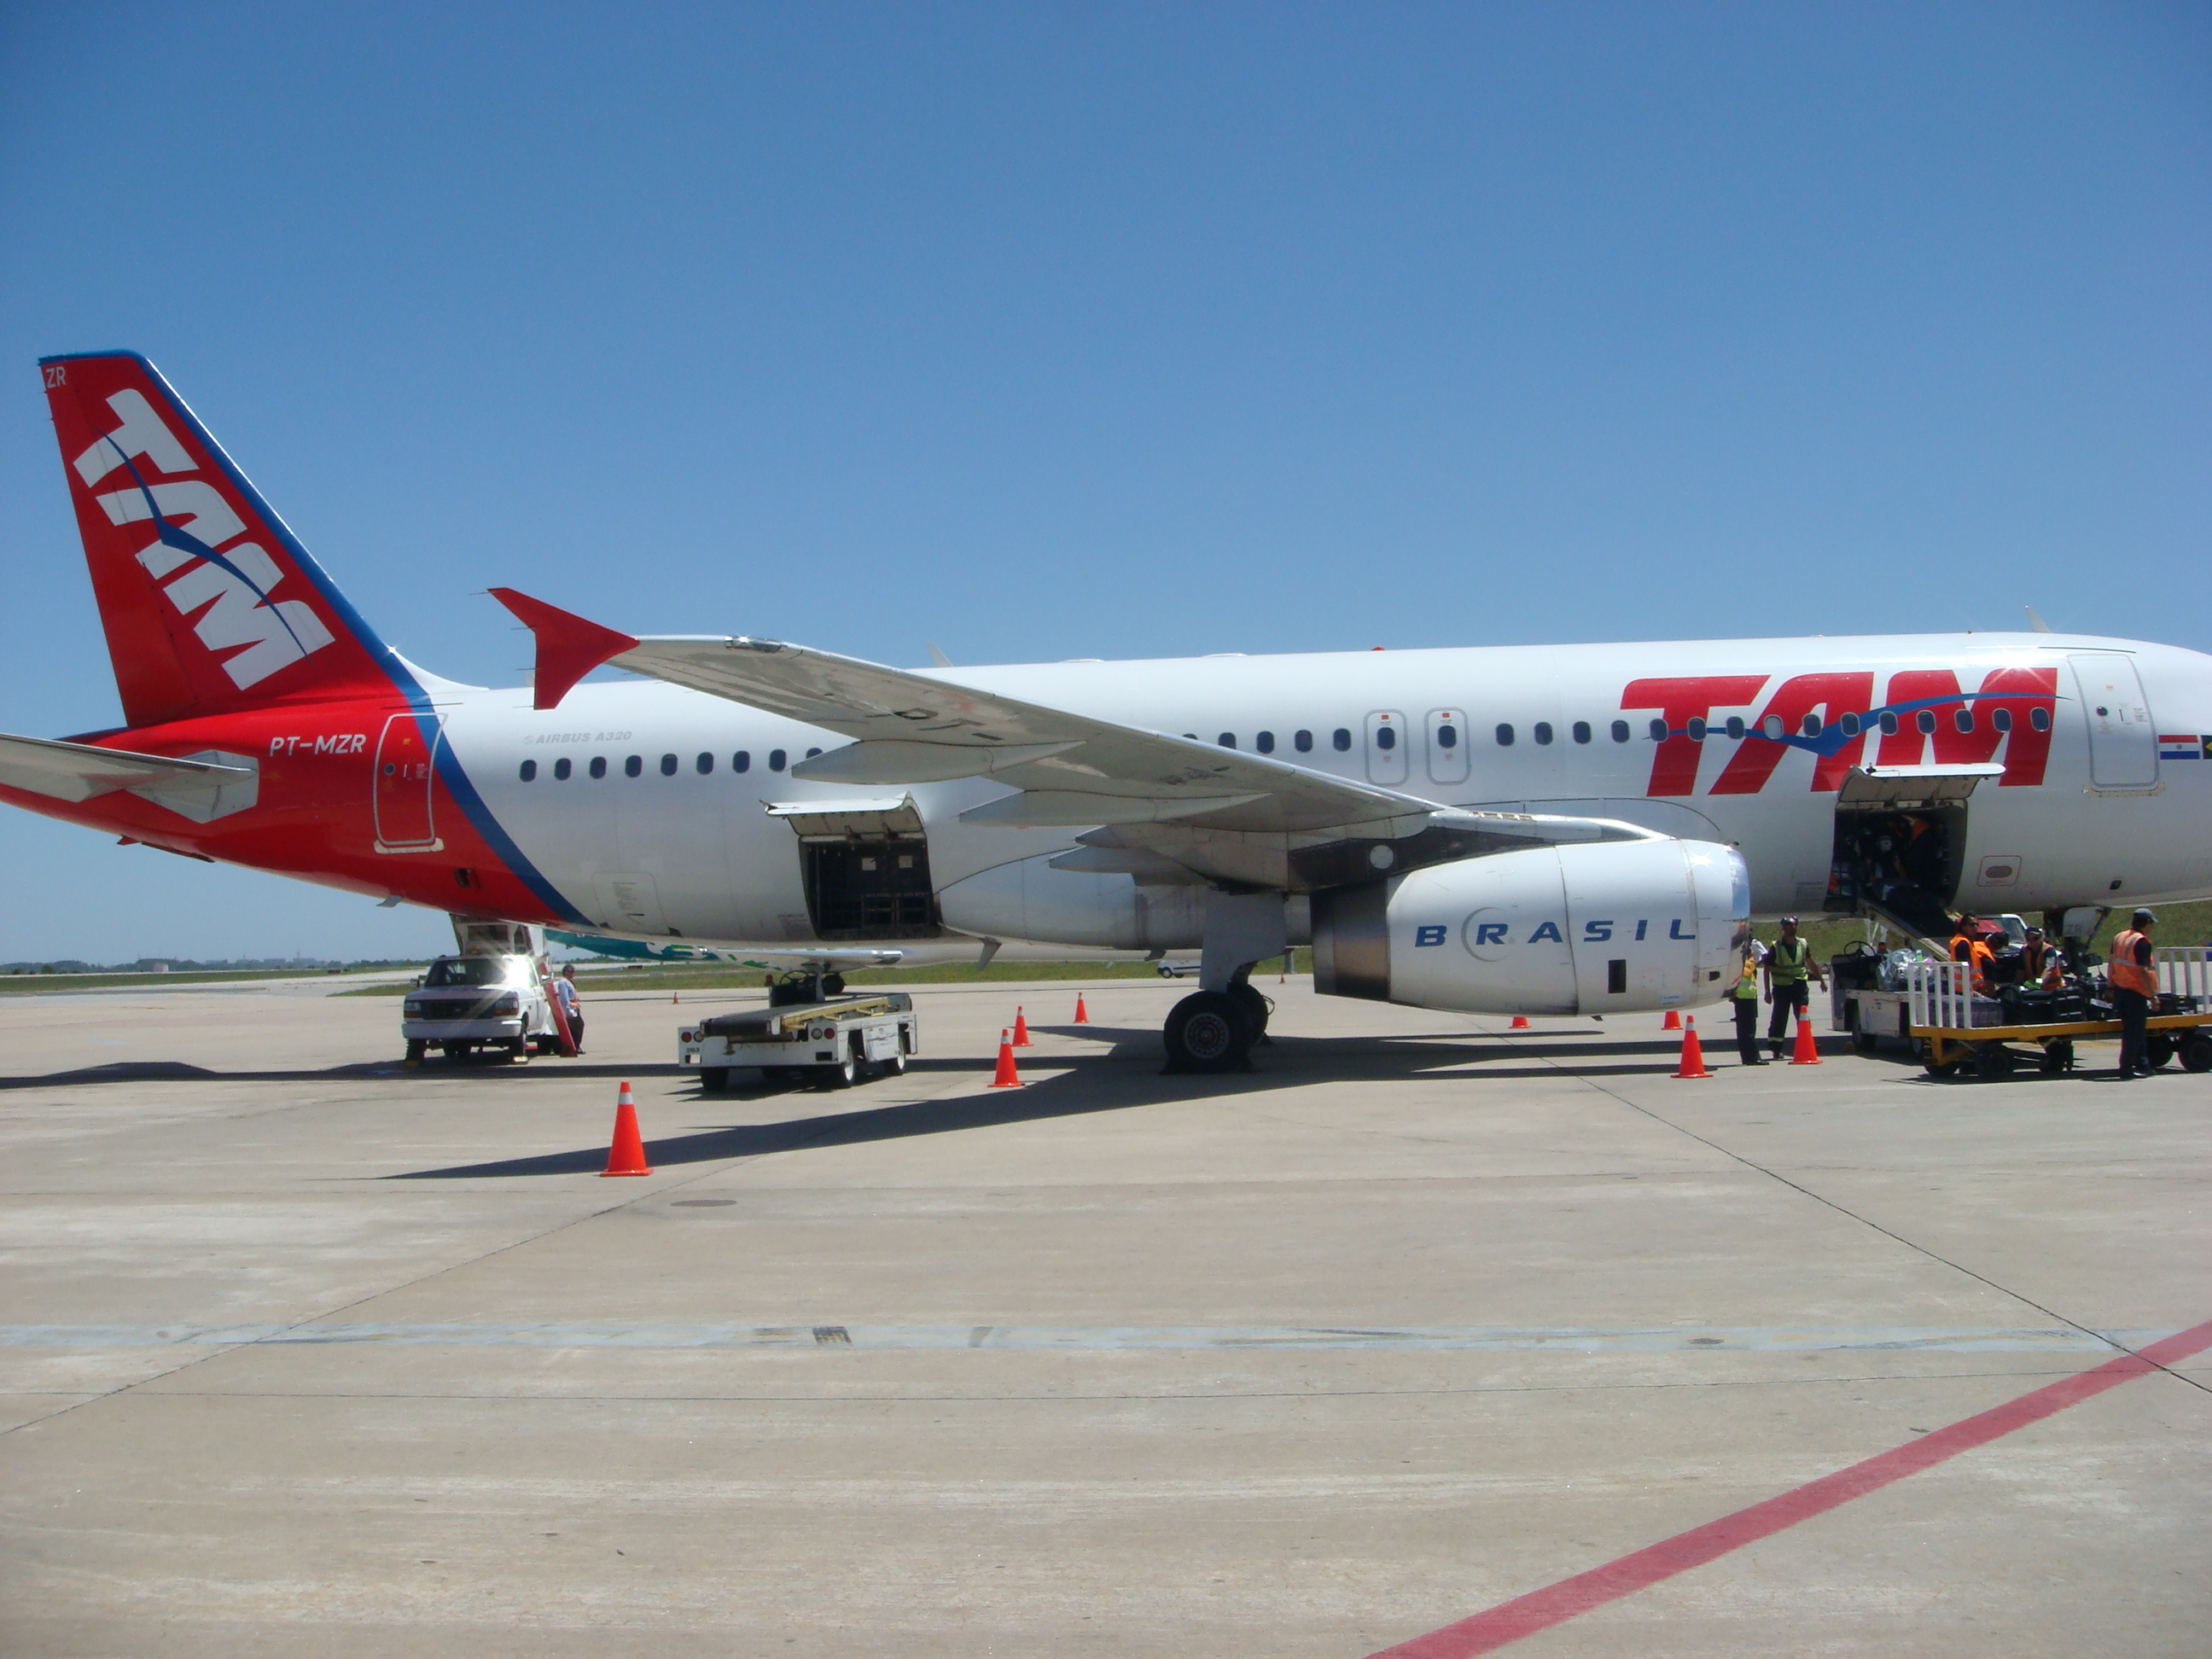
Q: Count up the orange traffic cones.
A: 10